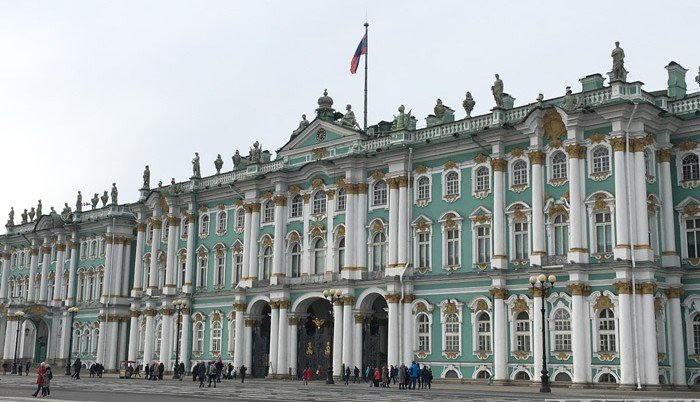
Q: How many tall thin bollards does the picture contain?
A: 5